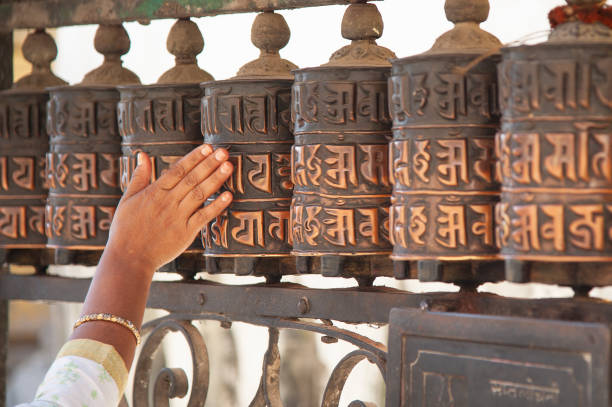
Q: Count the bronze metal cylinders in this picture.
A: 7